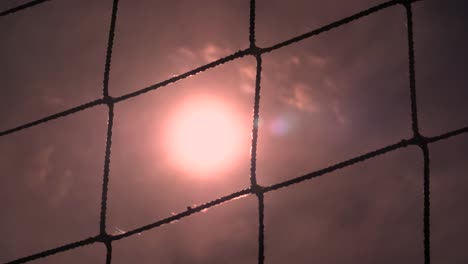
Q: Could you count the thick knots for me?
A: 6